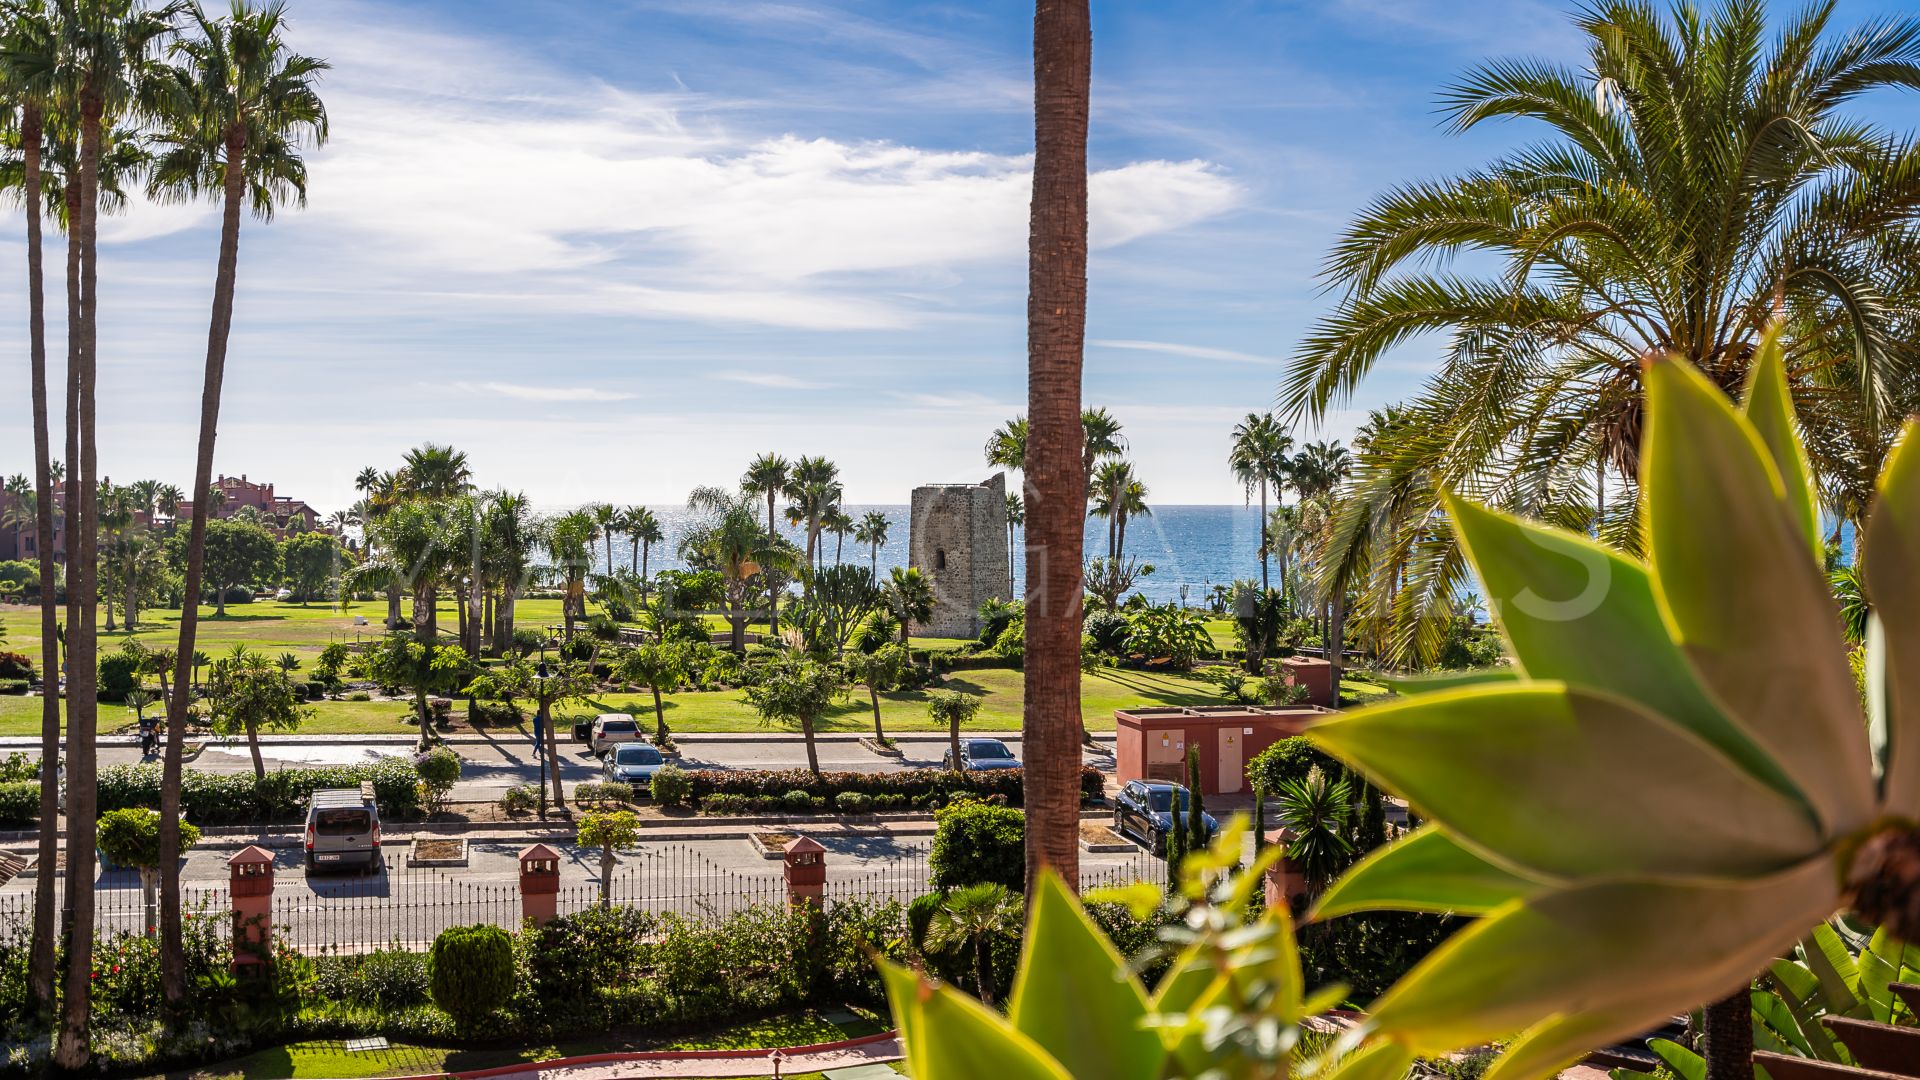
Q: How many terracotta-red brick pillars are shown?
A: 4